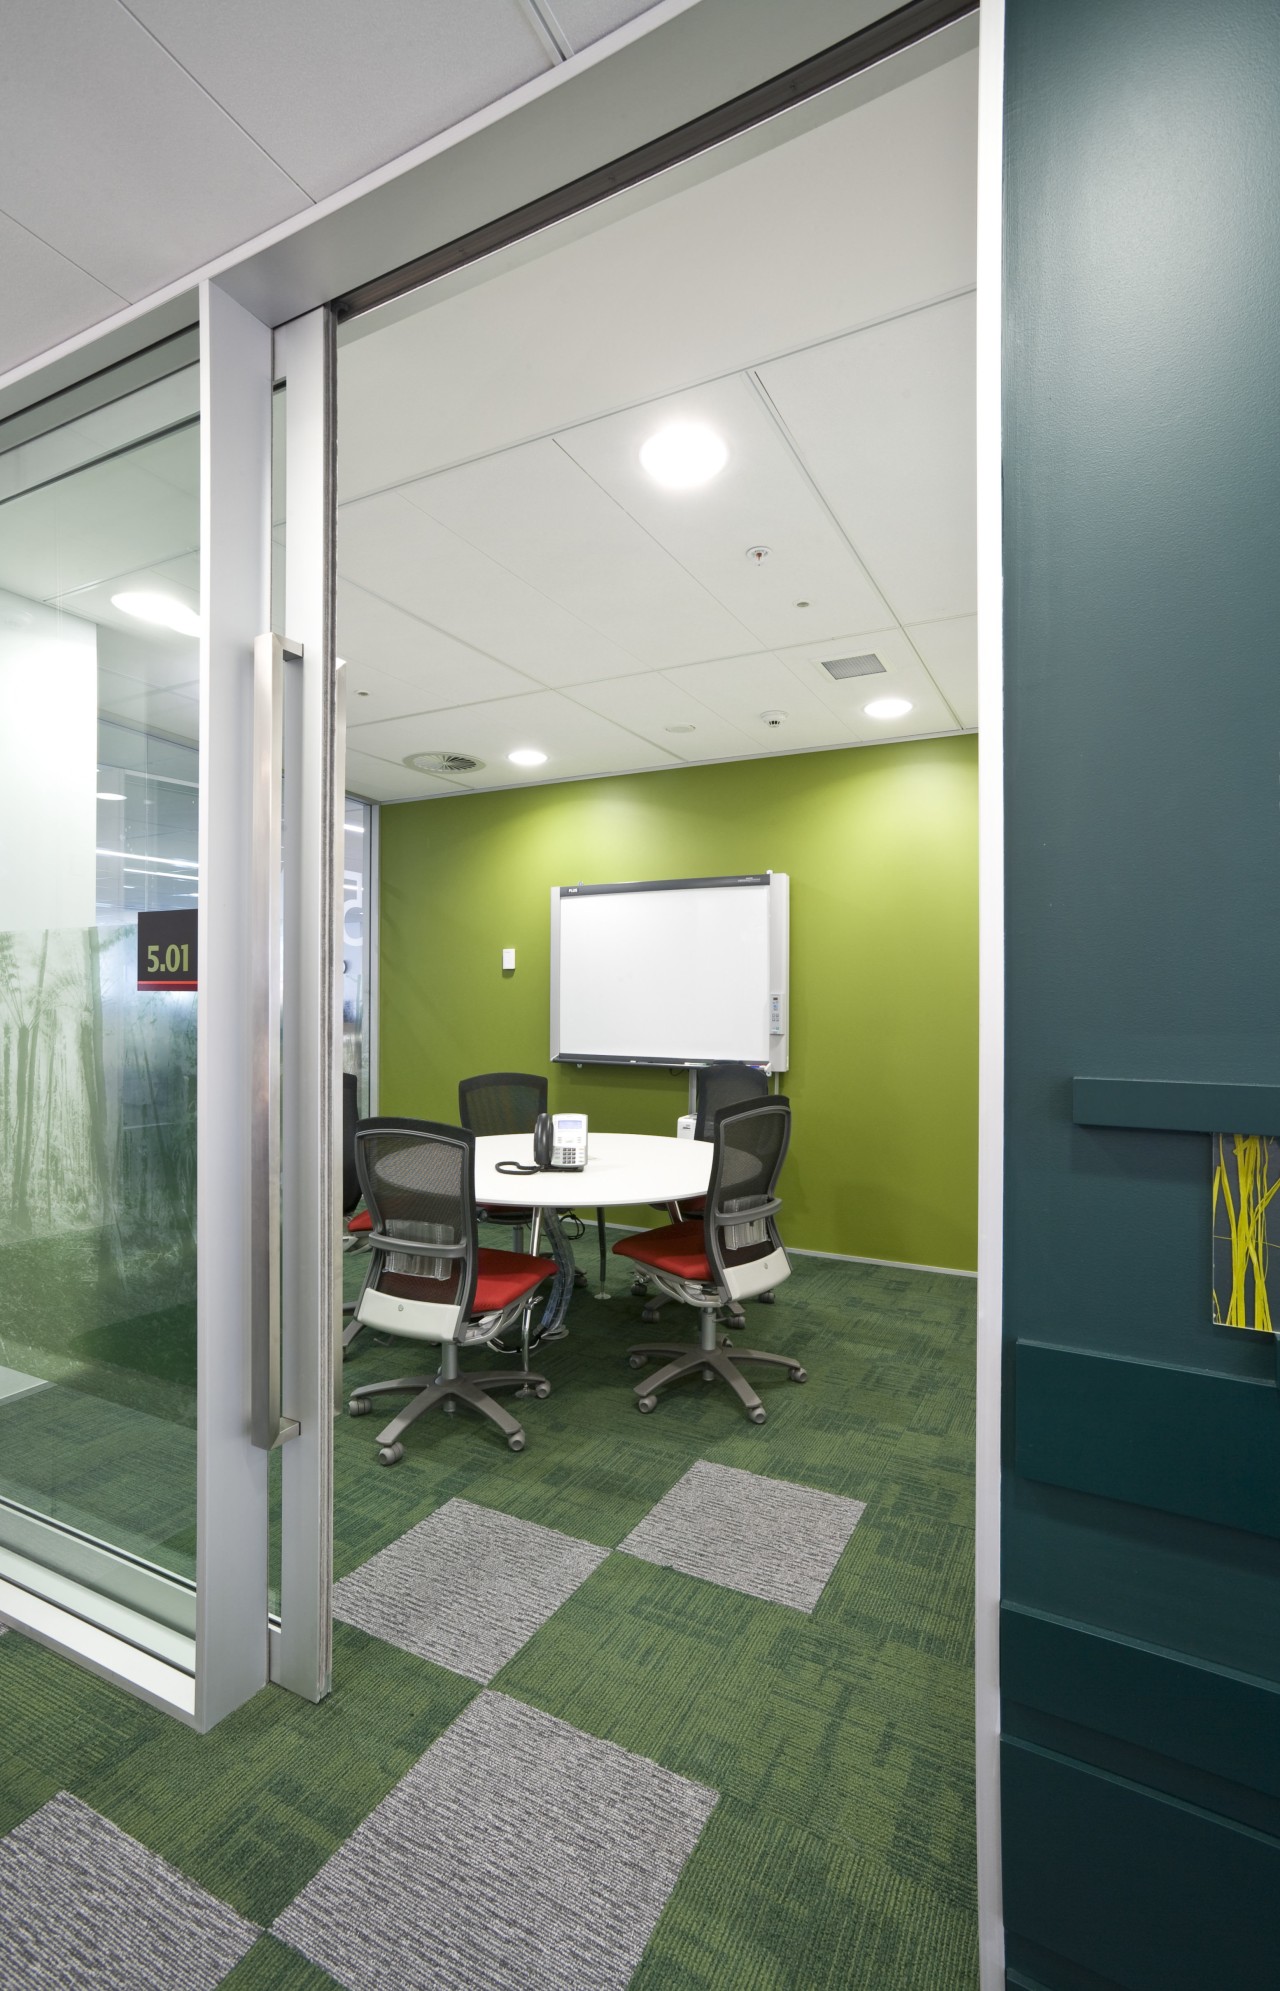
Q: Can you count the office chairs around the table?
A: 5